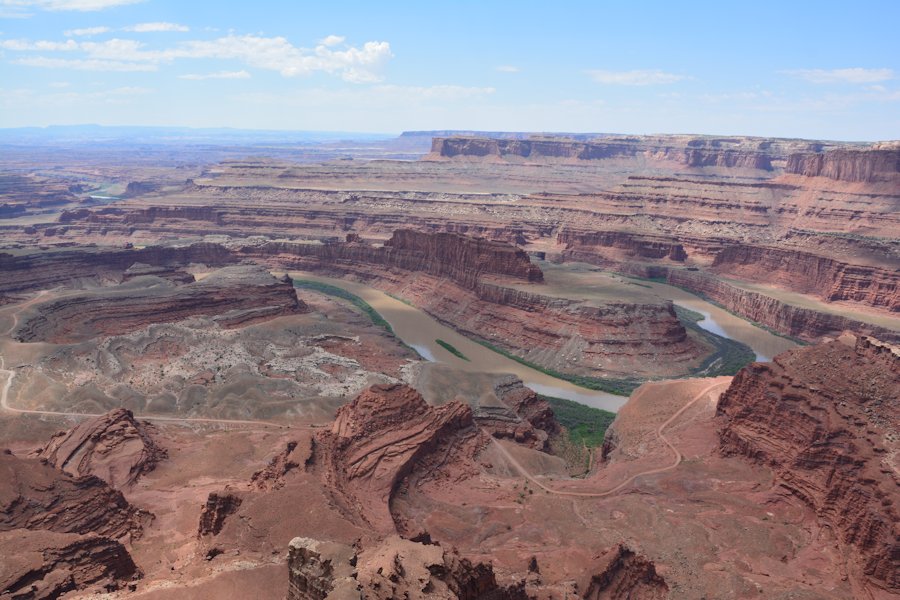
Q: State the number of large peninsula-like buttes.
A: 1